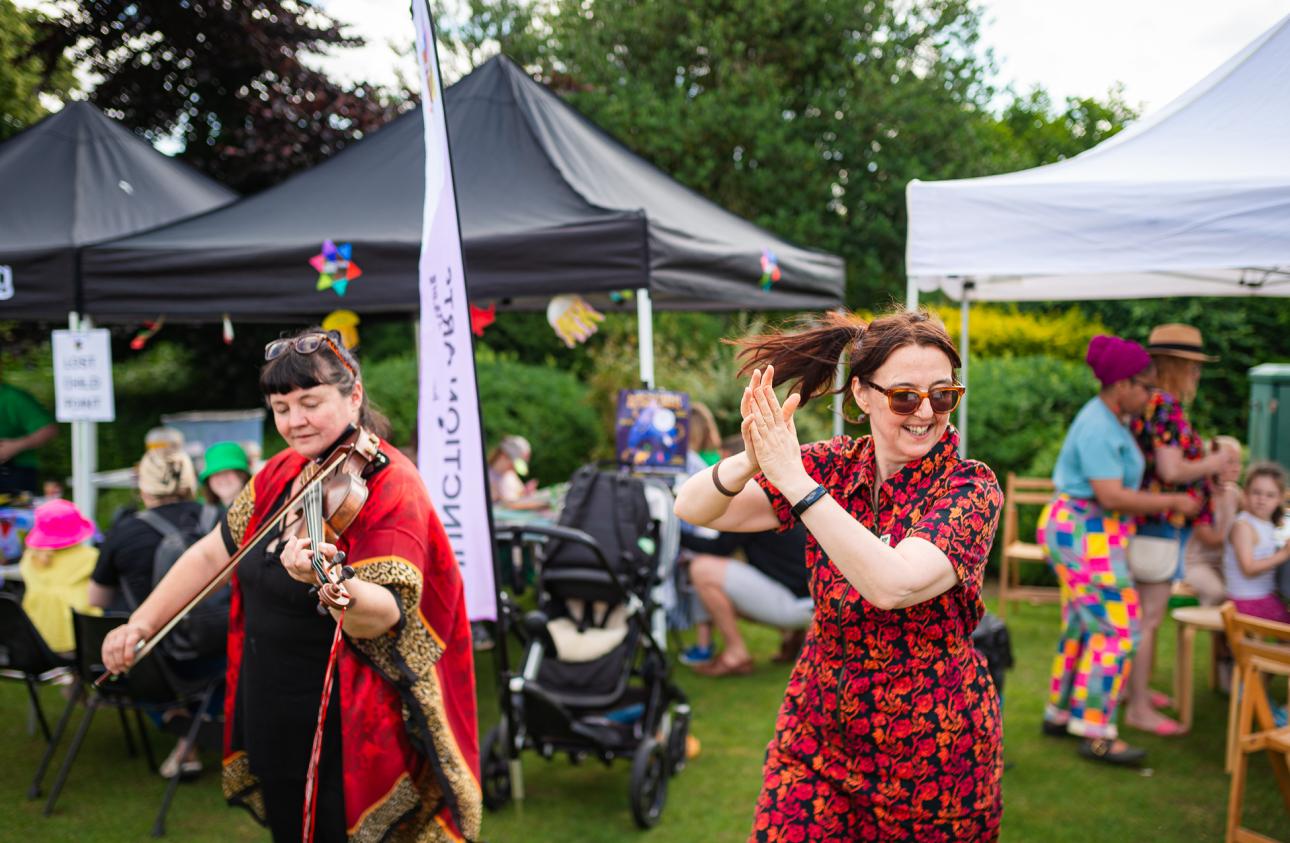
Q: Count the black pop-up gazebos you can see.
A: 2